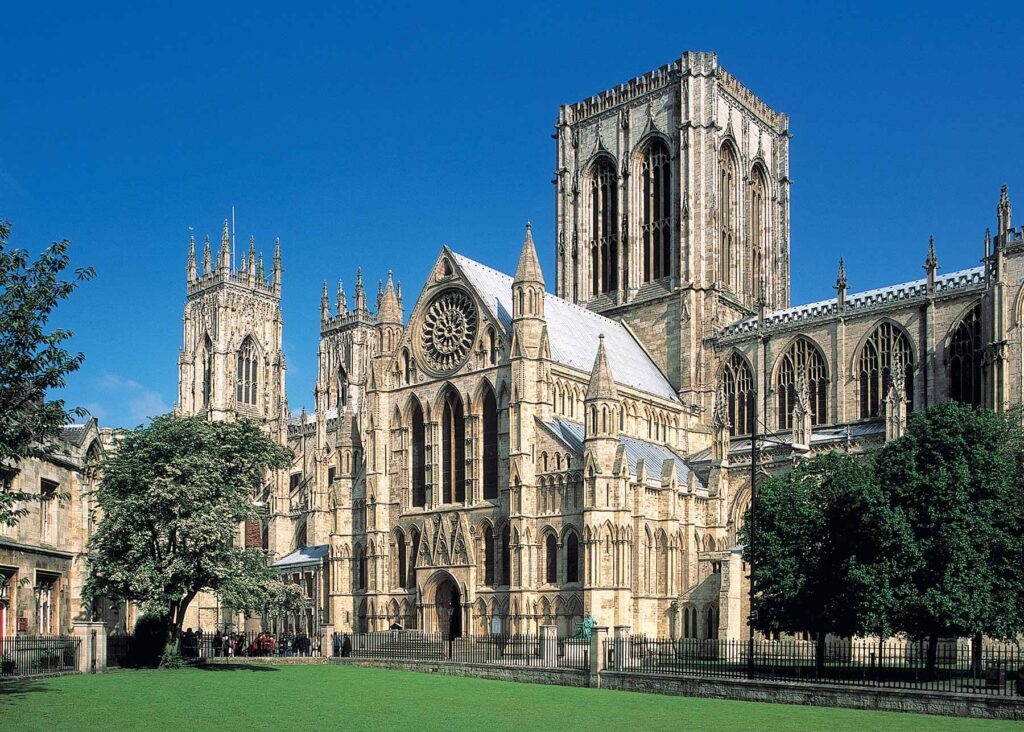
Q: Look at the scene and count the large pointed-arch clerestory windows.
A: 4